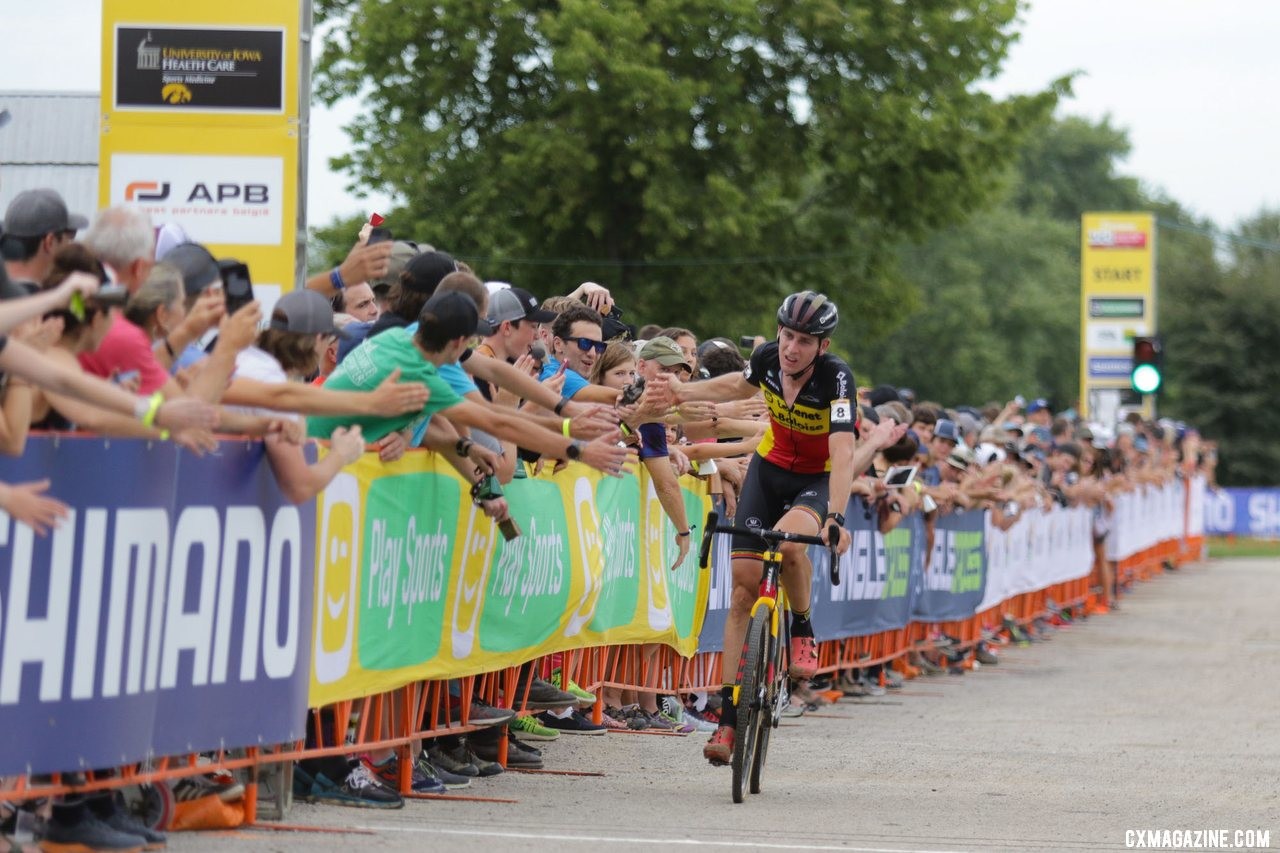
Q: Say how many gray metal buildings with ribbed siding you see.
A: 1